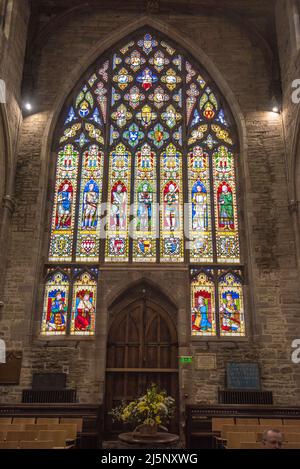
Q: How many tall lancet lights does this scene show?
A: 7